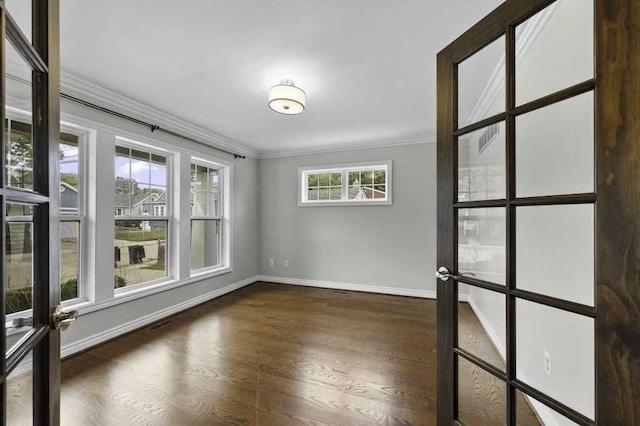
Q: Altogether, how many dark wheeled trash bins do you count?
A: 2